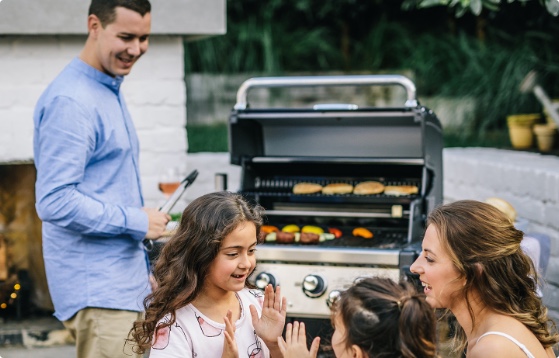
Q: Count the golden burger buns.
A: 4